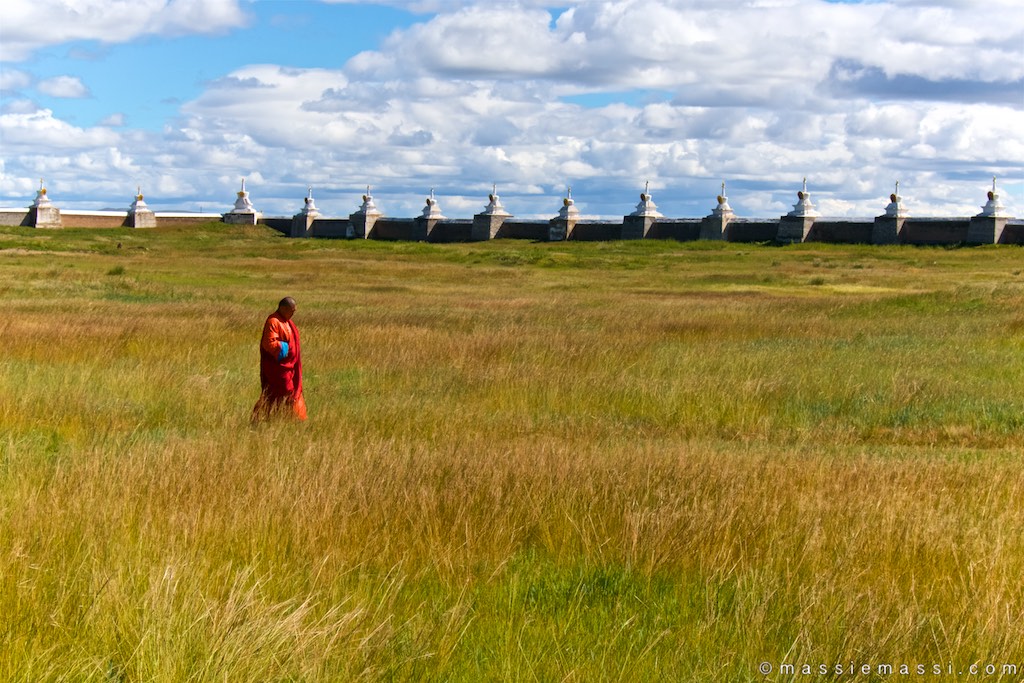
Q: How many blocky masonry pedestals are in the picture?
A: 13